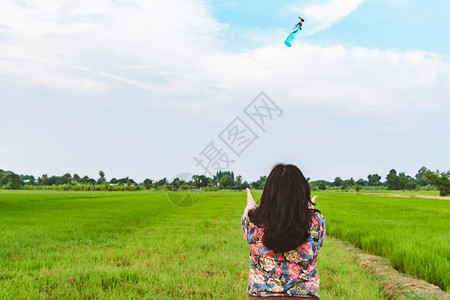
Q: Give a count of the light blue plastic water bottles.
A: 1